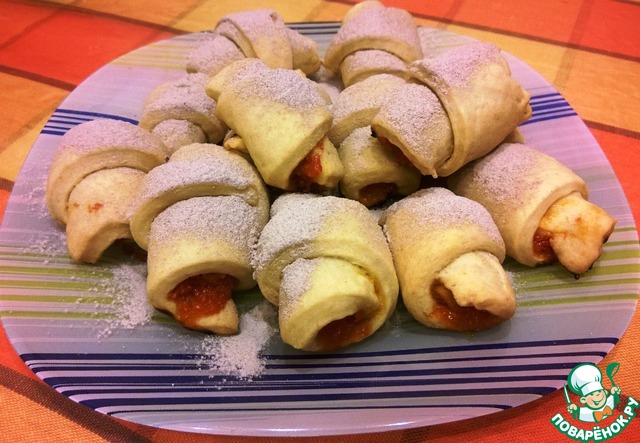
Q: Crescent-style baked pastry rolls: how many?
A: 11